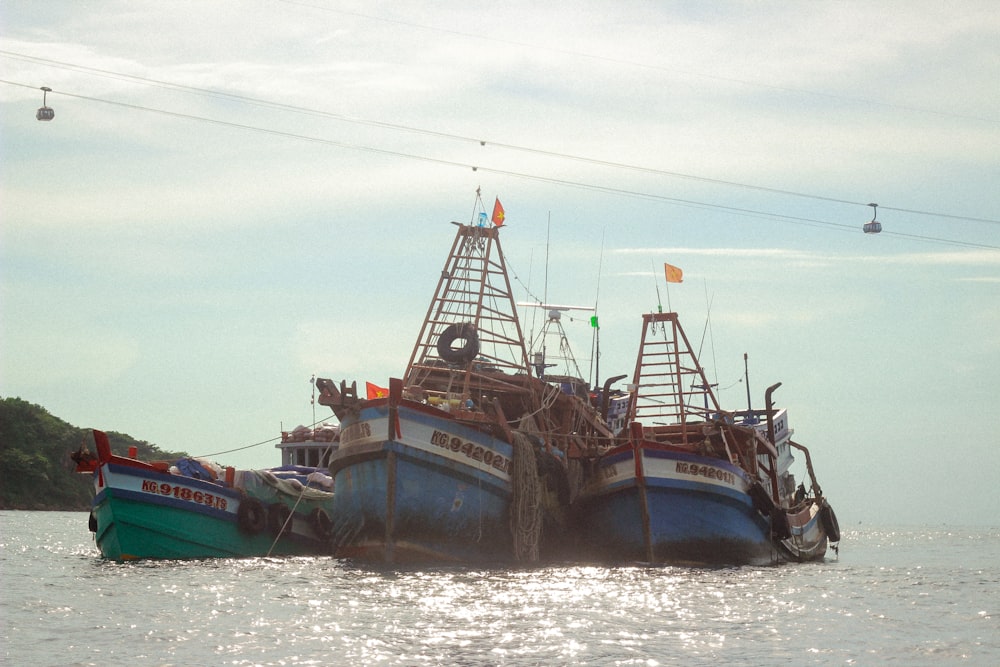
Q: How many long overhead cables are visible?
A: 3